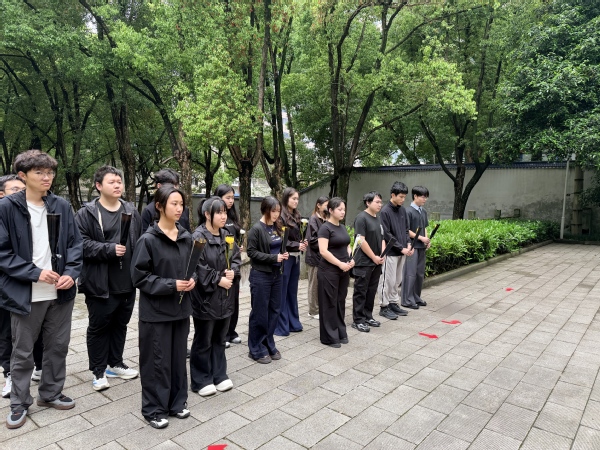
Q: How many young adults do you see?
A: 14